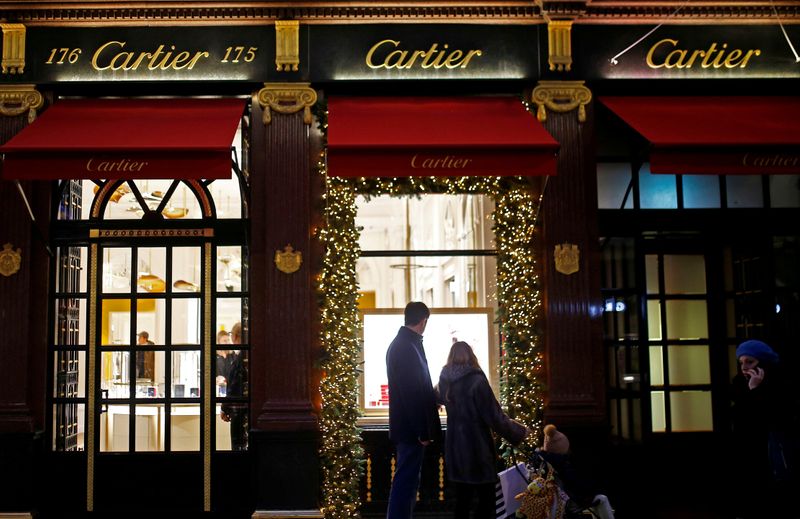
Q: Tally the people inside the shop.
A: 3